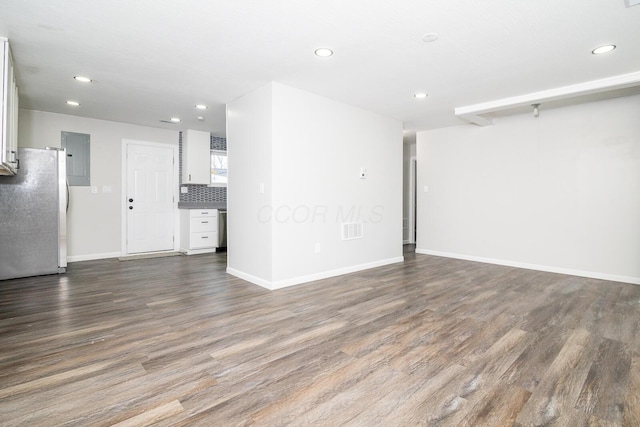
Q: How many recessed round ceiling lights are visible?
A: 7